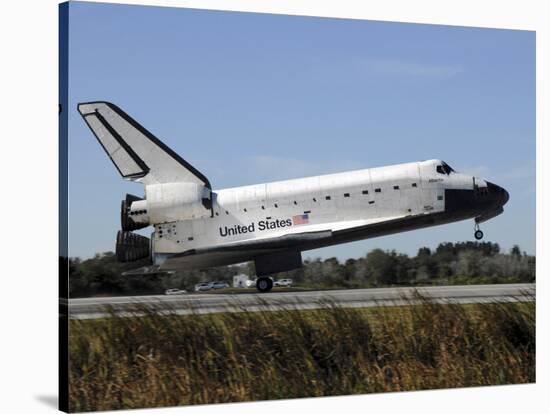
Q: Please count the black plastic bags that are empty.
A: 0